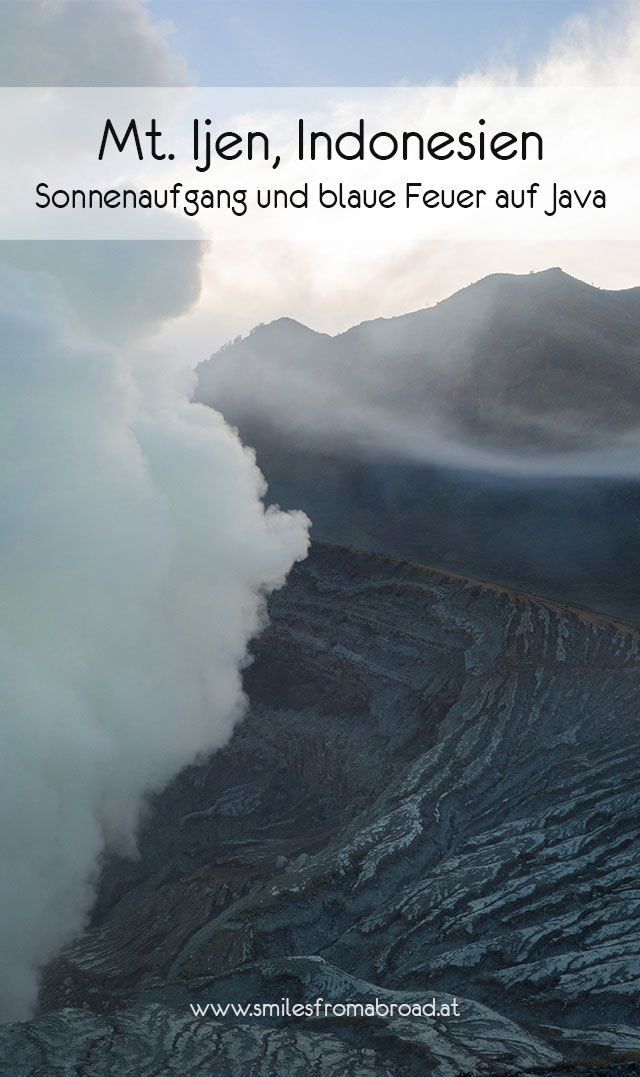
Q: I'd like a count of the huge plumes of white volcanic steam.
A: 1